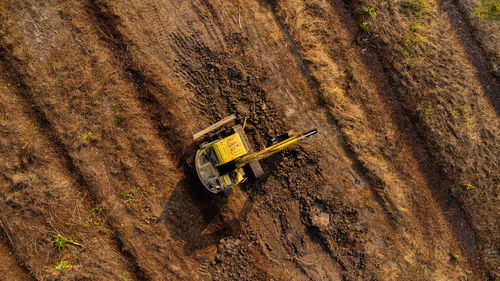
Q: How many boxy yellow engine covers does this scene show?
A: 1